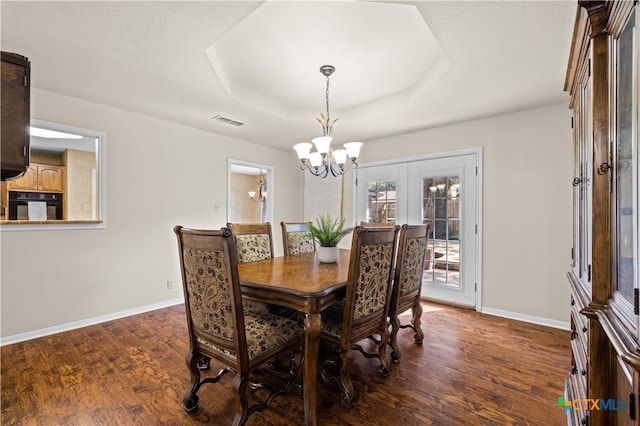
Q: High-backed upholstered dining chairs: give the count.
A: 6